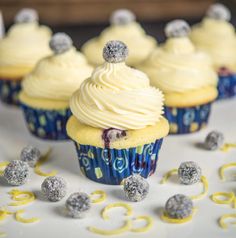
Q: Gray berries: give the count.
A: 14